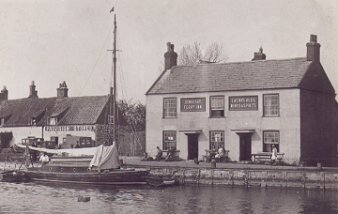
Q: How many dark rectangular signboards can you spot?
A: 2